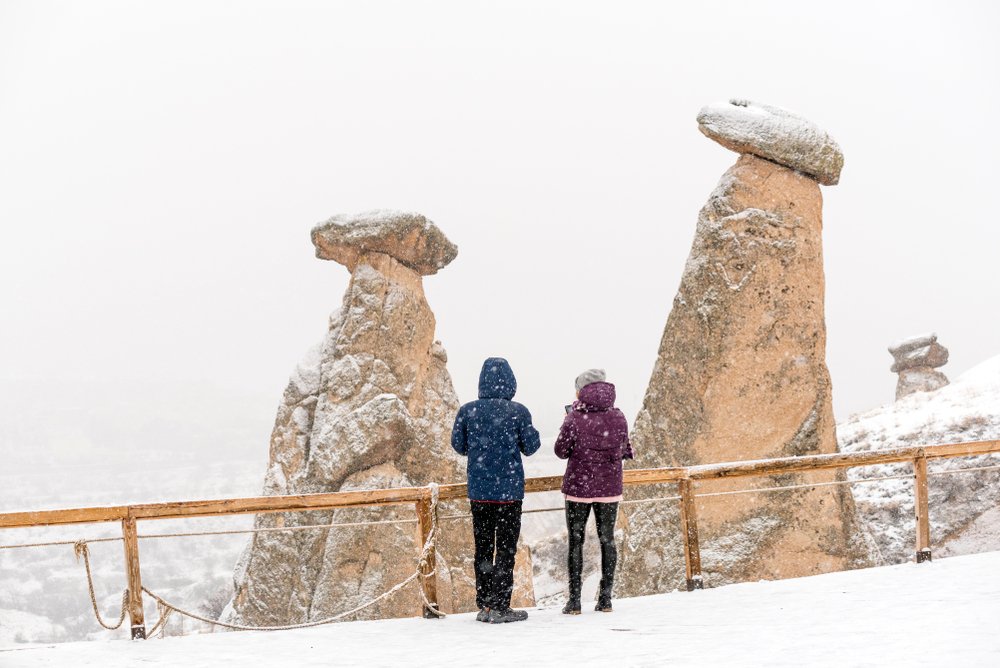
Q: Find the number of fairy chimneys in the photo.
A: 3